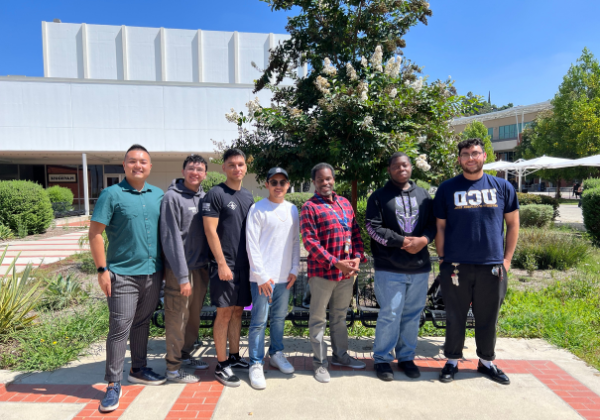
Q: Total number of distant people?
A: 2